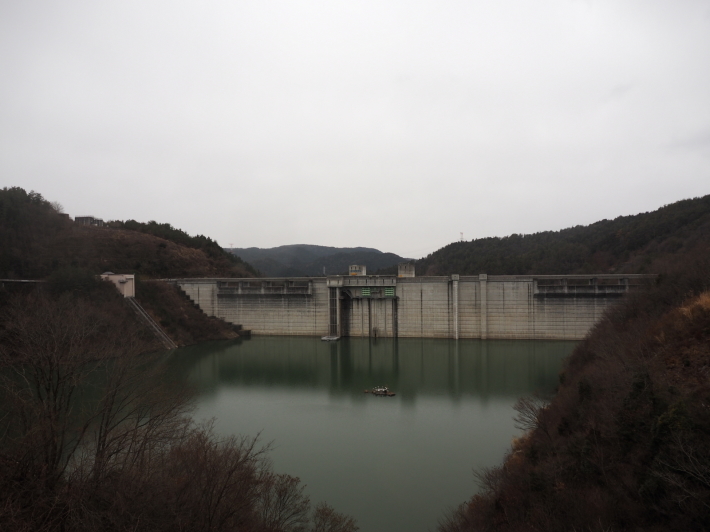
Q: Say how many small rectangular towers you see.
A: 2